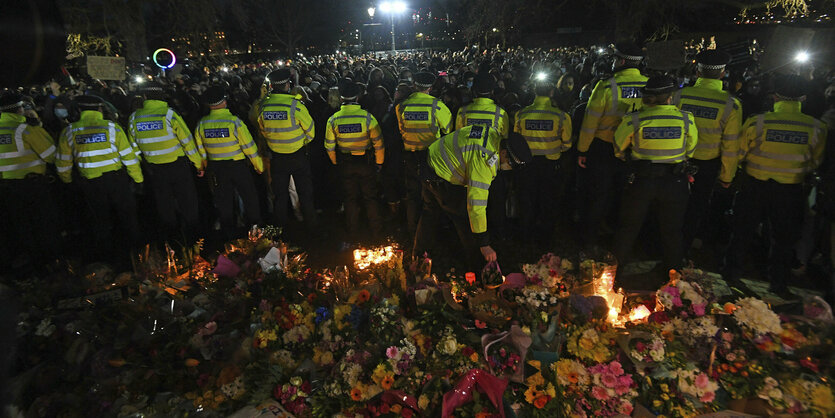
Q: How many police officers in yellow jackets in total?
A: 14